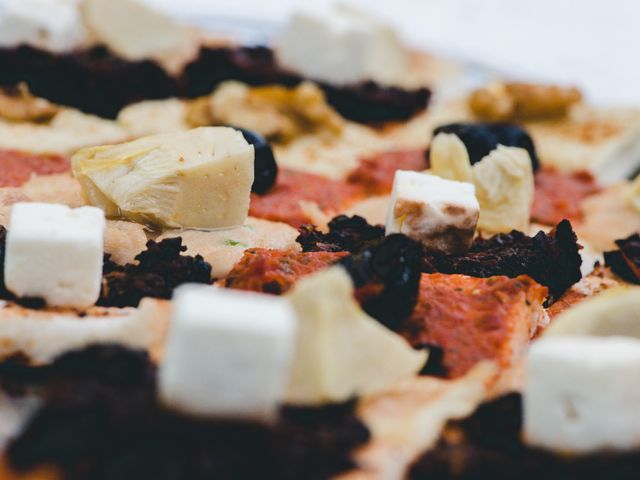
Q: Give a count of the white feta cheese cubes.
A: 6